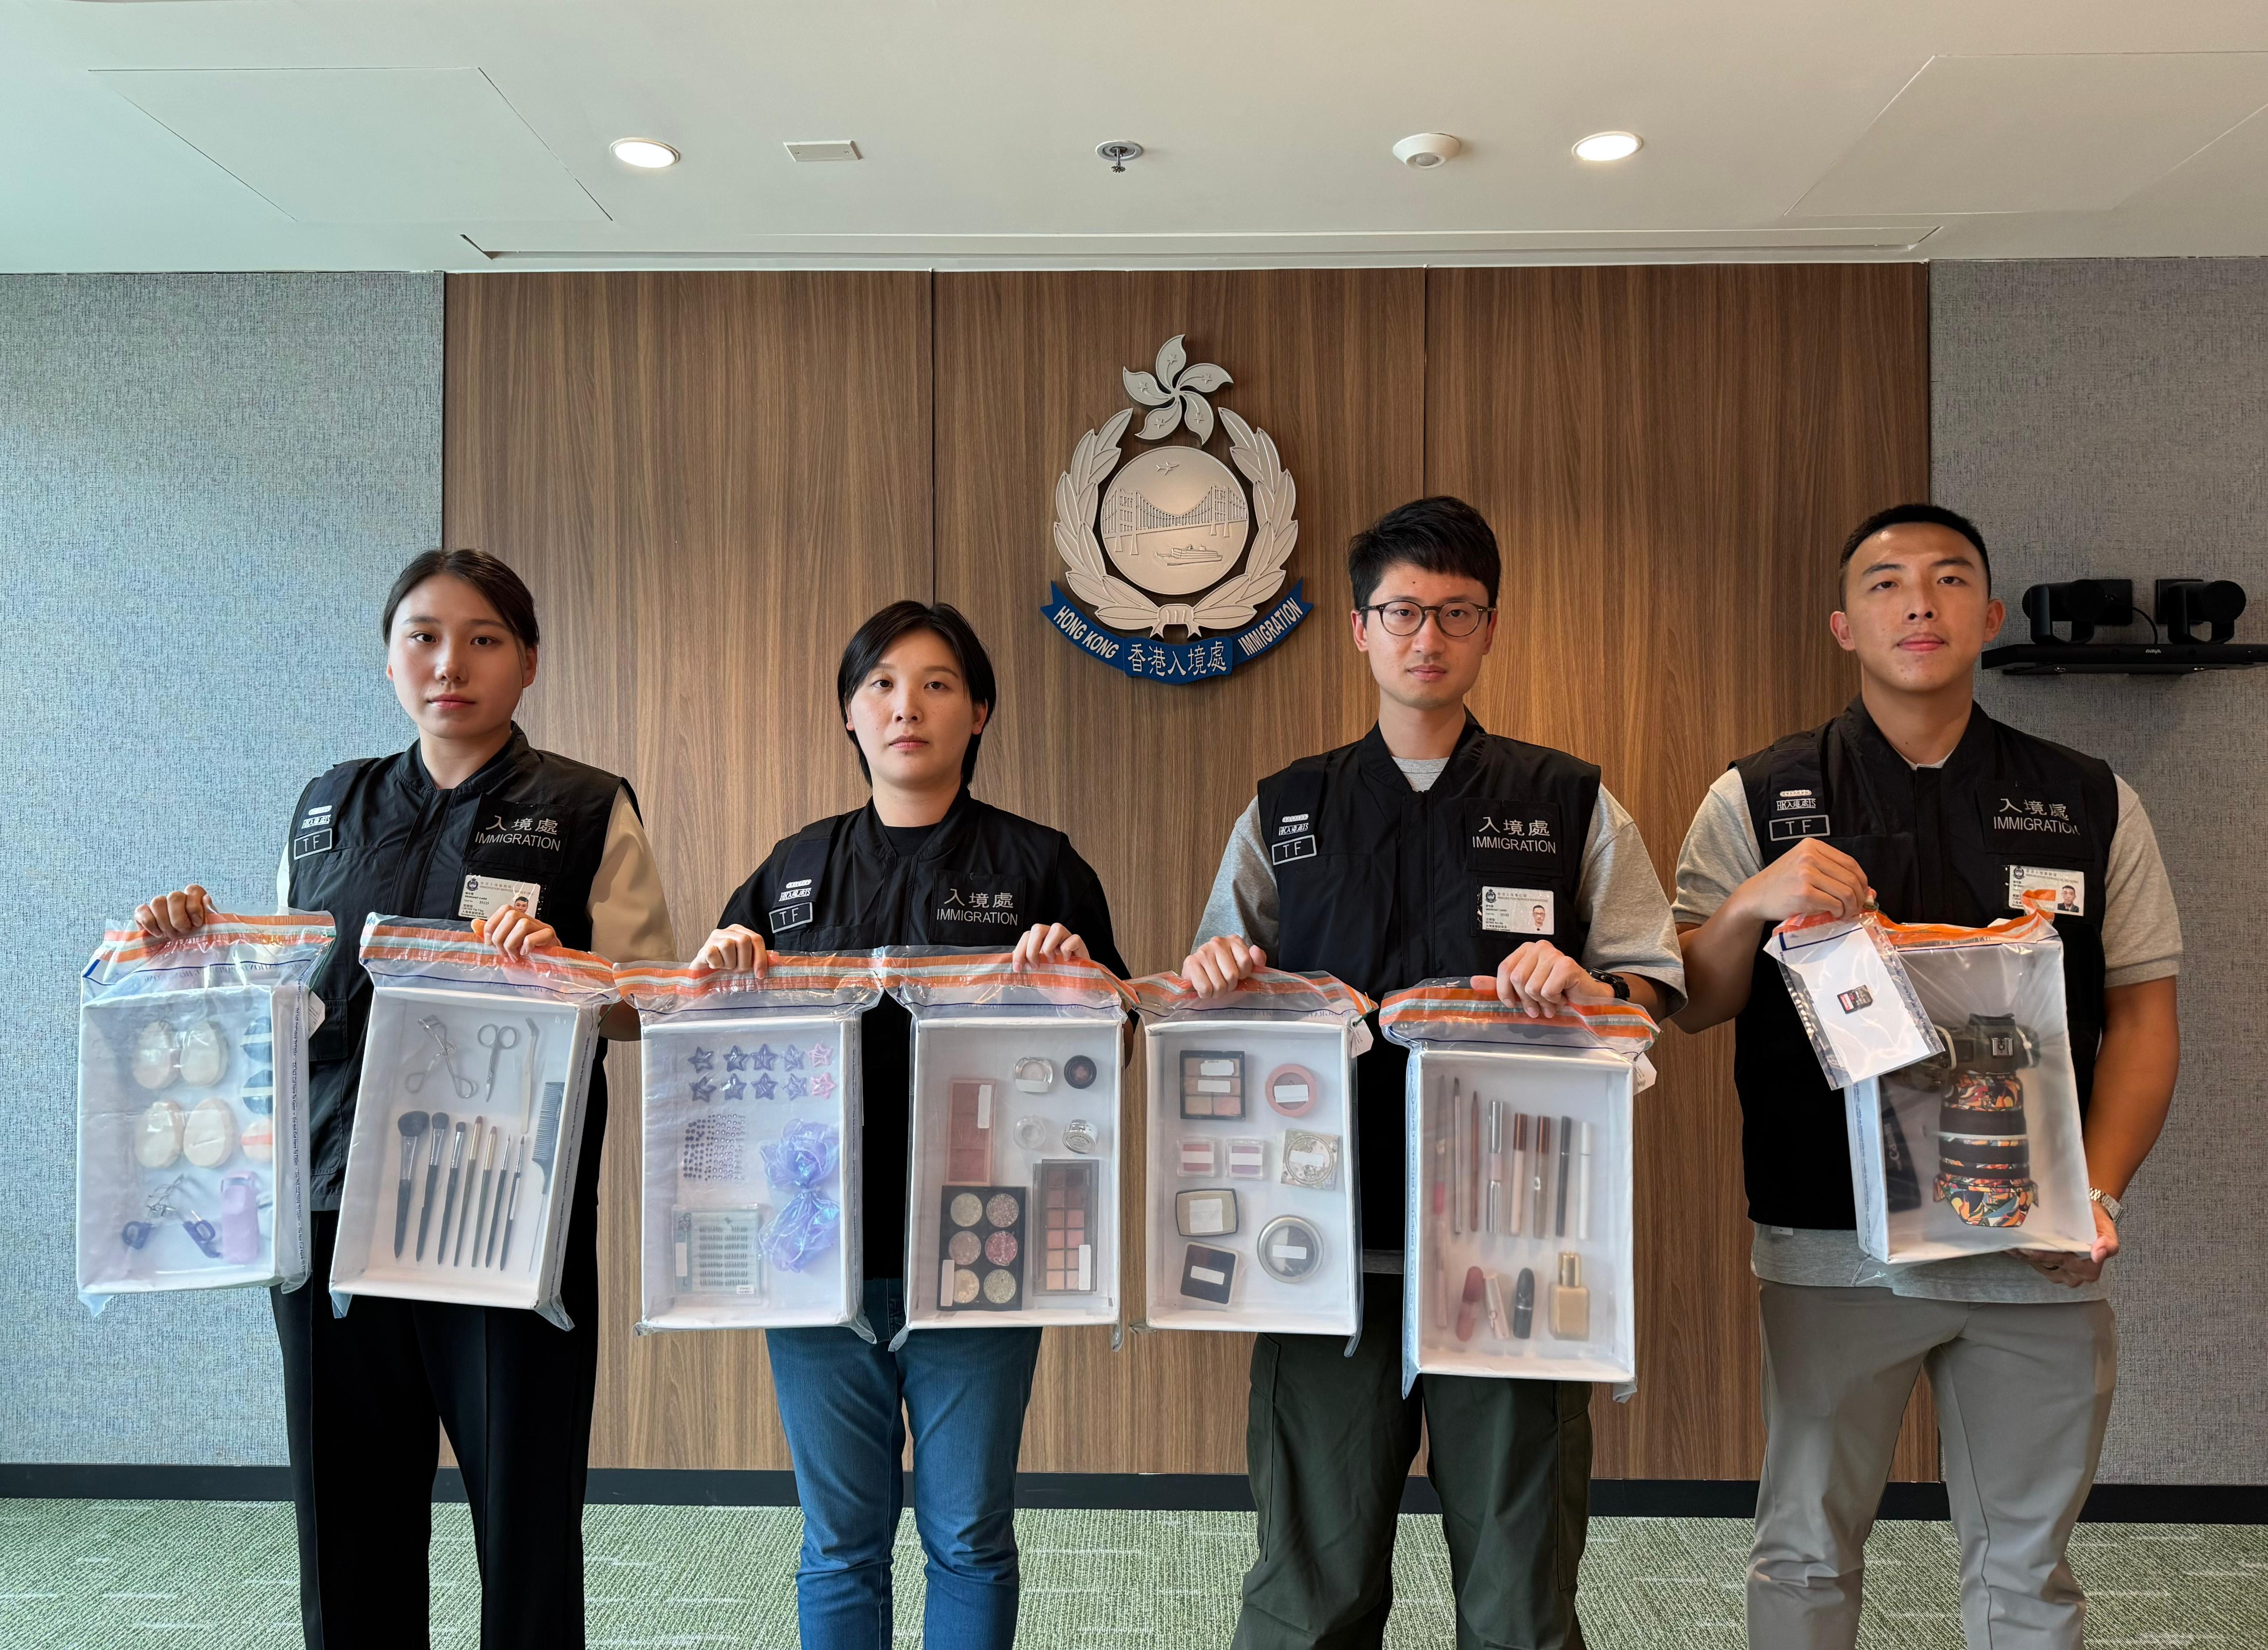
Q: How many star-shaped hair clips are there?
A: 10